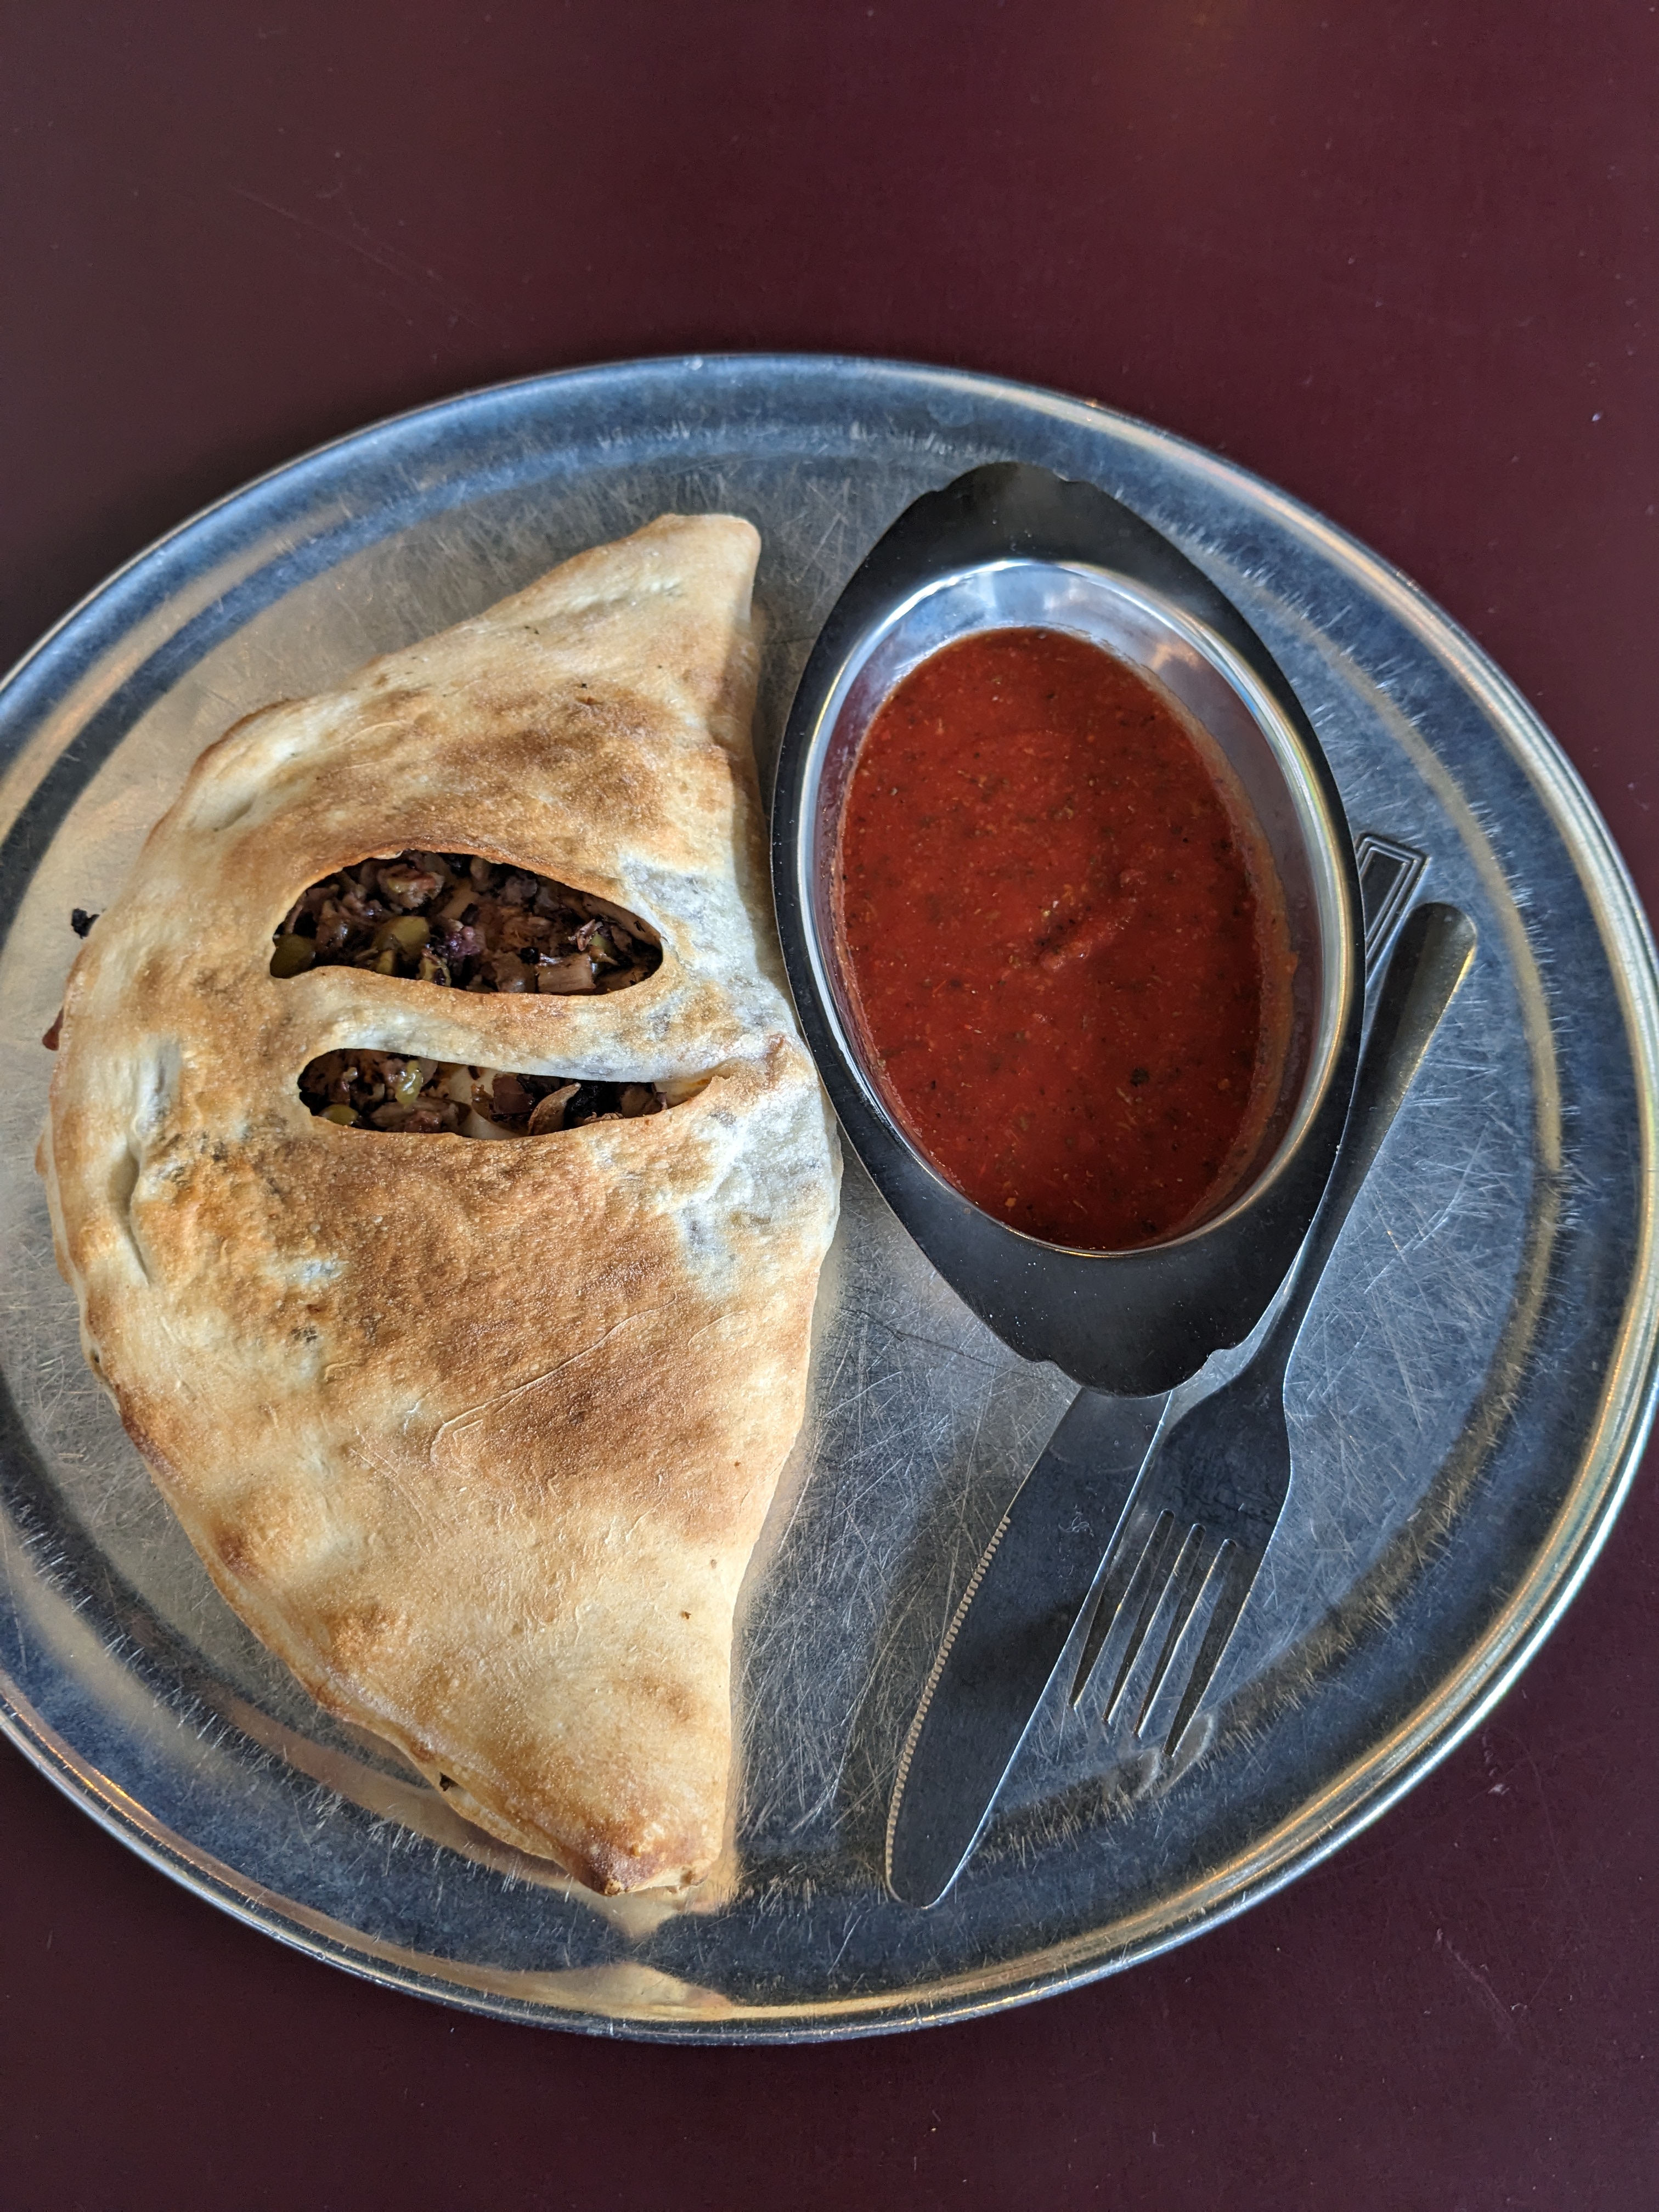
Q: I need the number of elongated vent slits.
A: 2